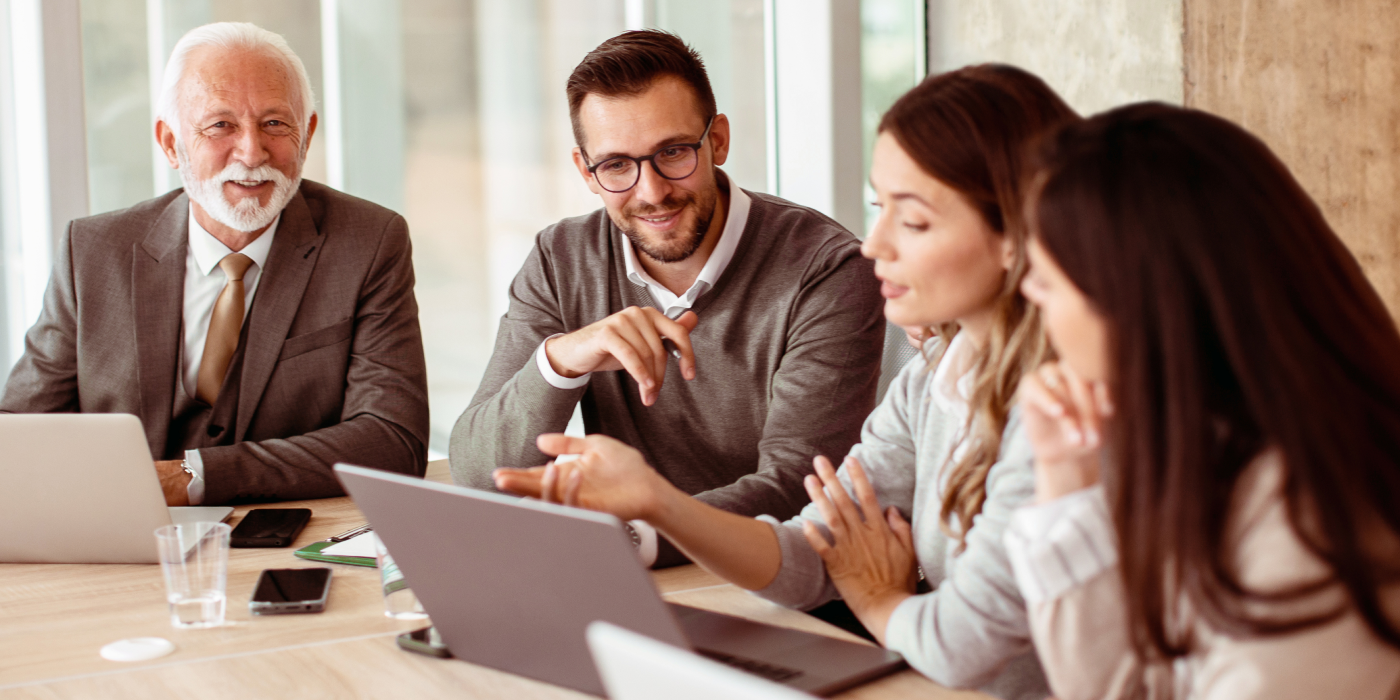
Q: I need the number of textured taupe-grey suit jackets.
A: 1